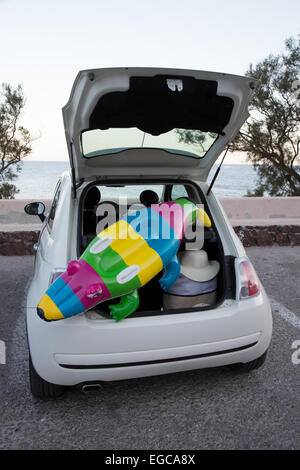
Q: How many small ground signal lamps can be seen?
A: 0